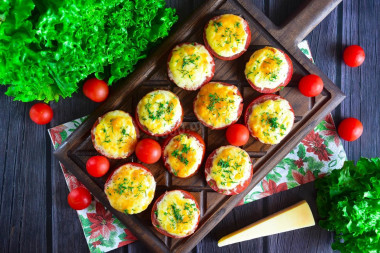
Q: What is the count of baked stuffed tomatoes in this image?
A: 11